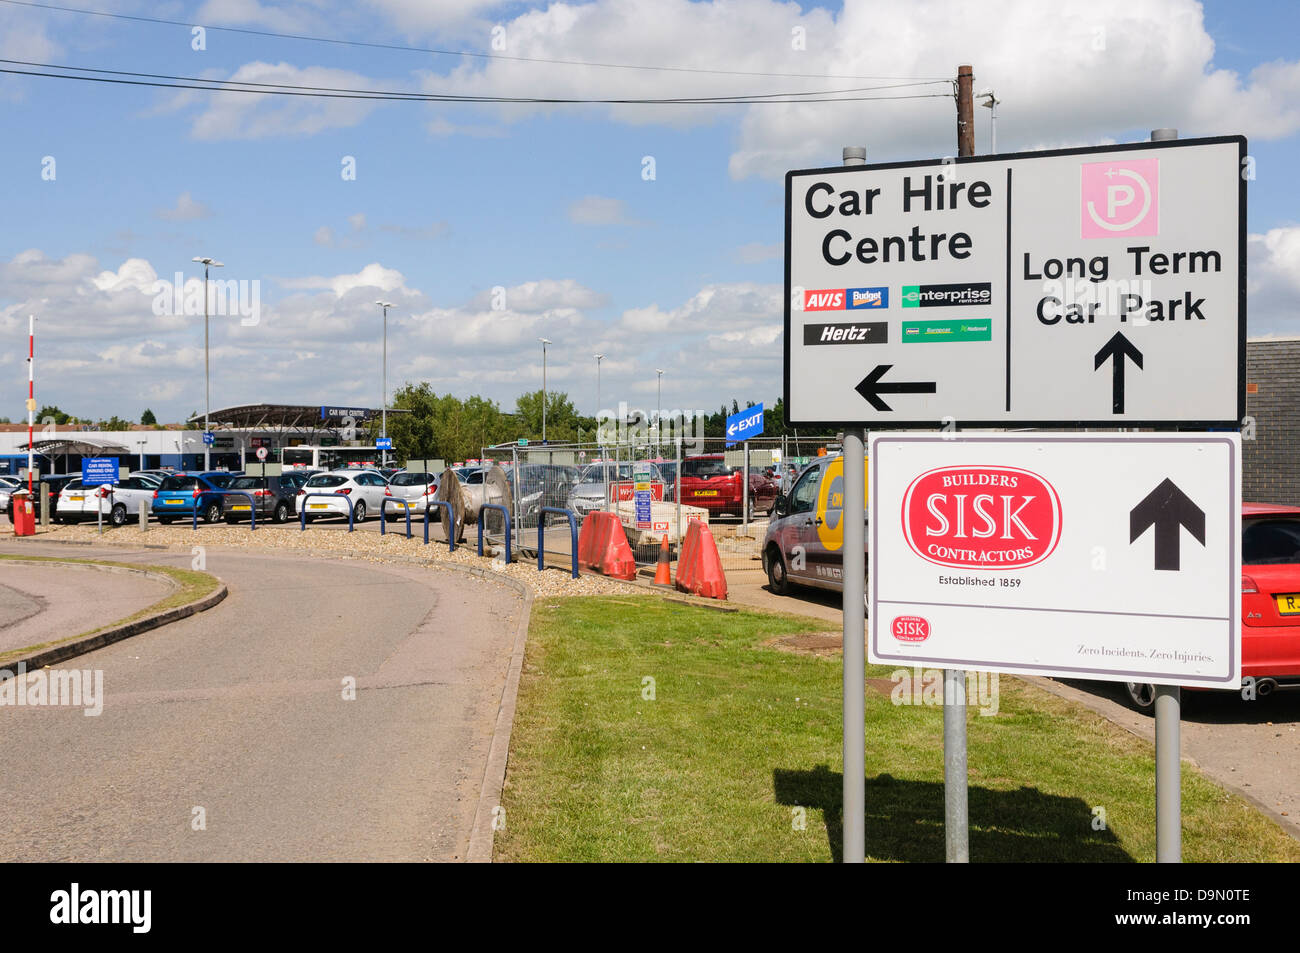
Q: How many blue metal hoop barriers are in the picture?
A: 6